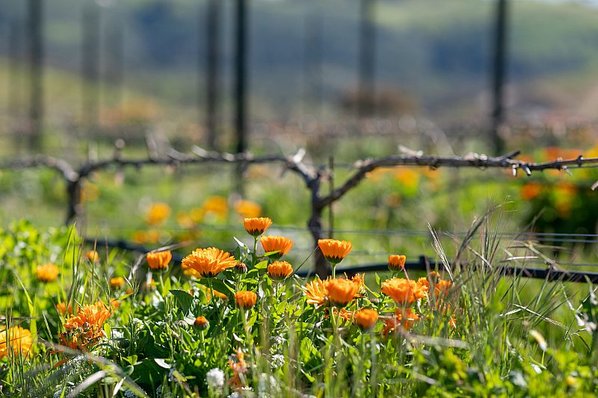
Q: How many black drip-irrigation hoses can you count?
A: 1